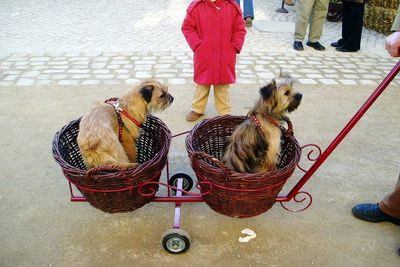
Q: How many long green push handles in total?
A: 0